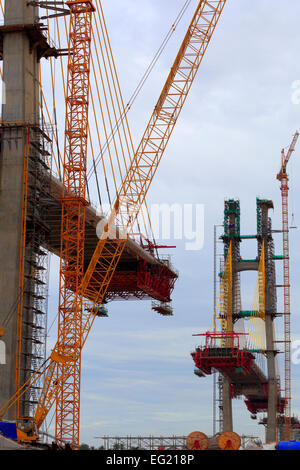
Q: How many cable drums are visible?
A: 2